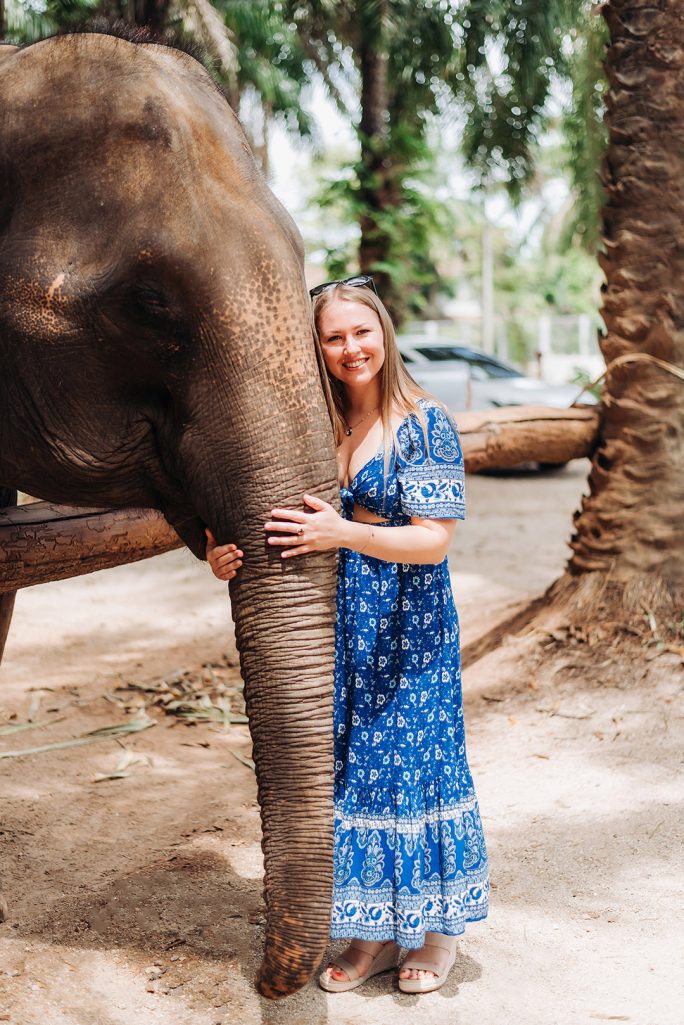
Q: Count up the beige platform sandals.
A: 2